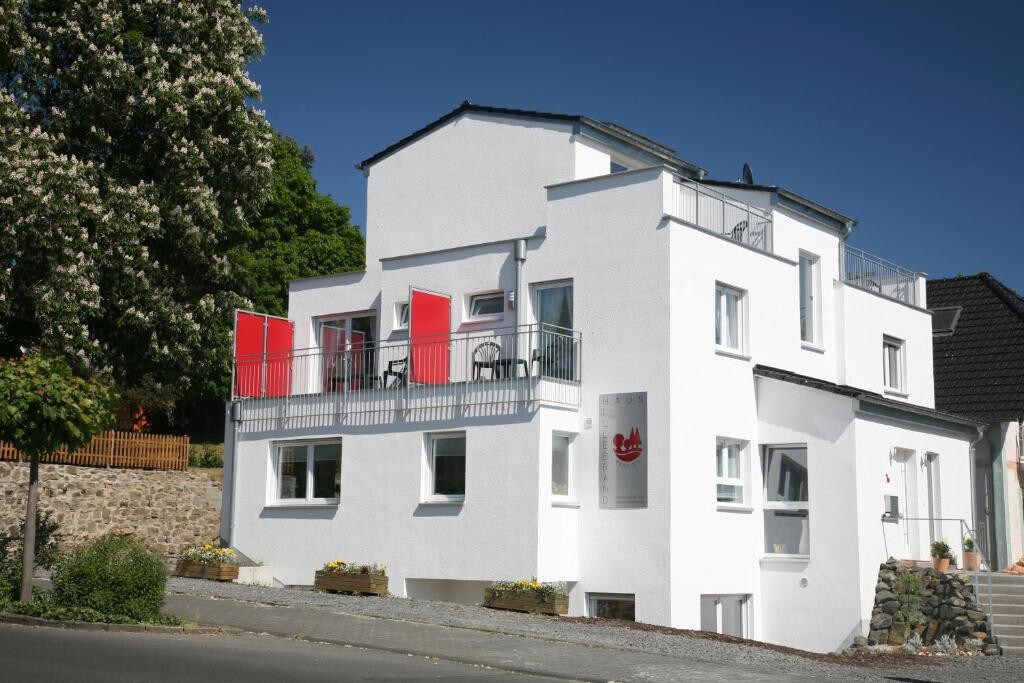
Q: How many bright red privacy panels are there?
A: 3